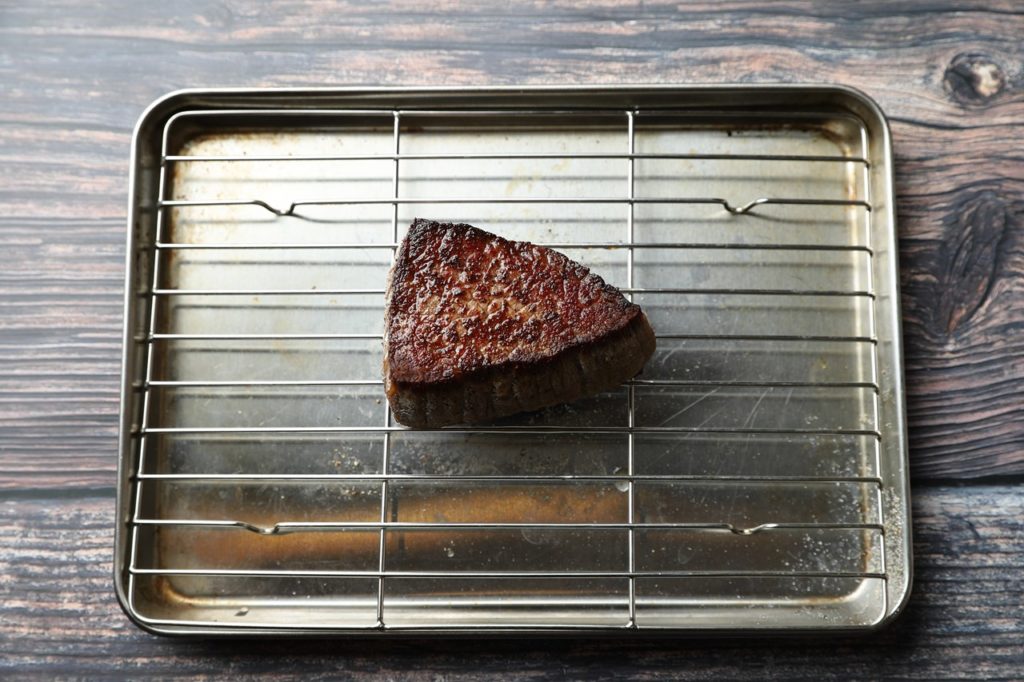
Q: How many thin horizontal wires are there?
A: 10